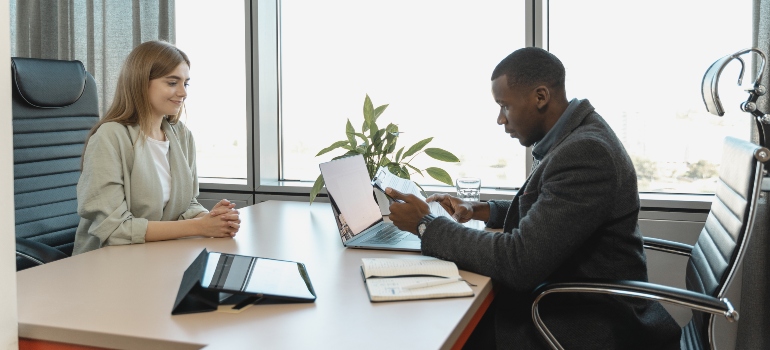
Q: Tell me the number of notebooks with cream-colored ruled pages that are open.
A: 1